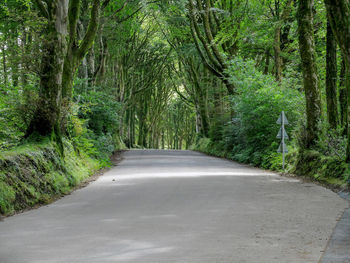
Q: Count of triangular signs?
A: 3